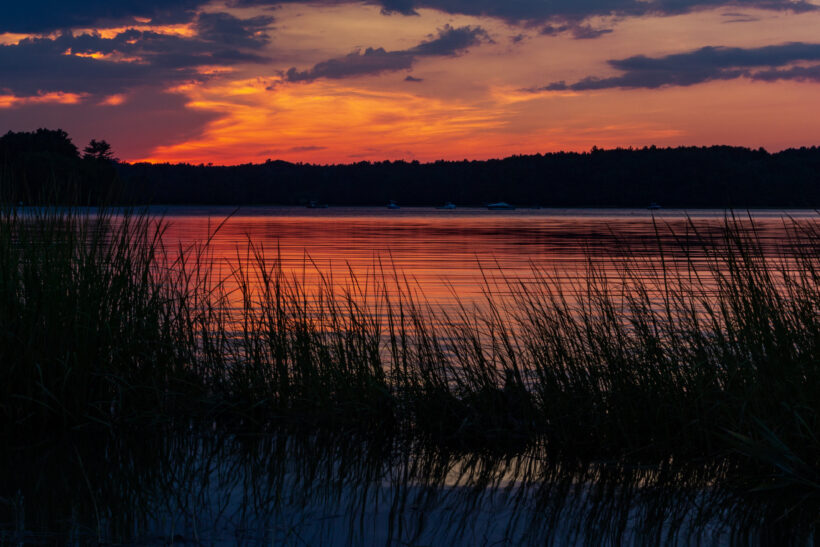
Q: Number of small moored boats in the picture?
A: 5